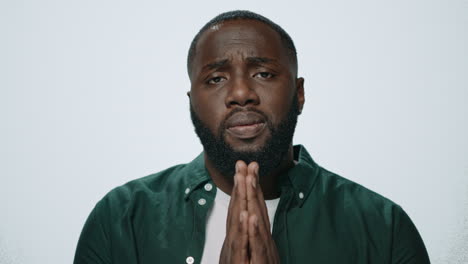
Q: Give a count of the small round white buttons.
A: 5